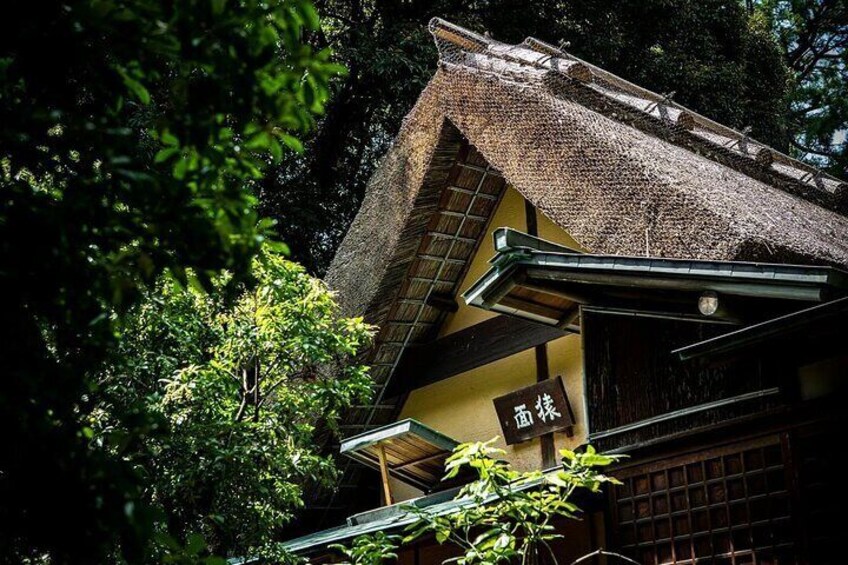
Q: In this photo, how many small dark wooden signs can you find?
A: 1